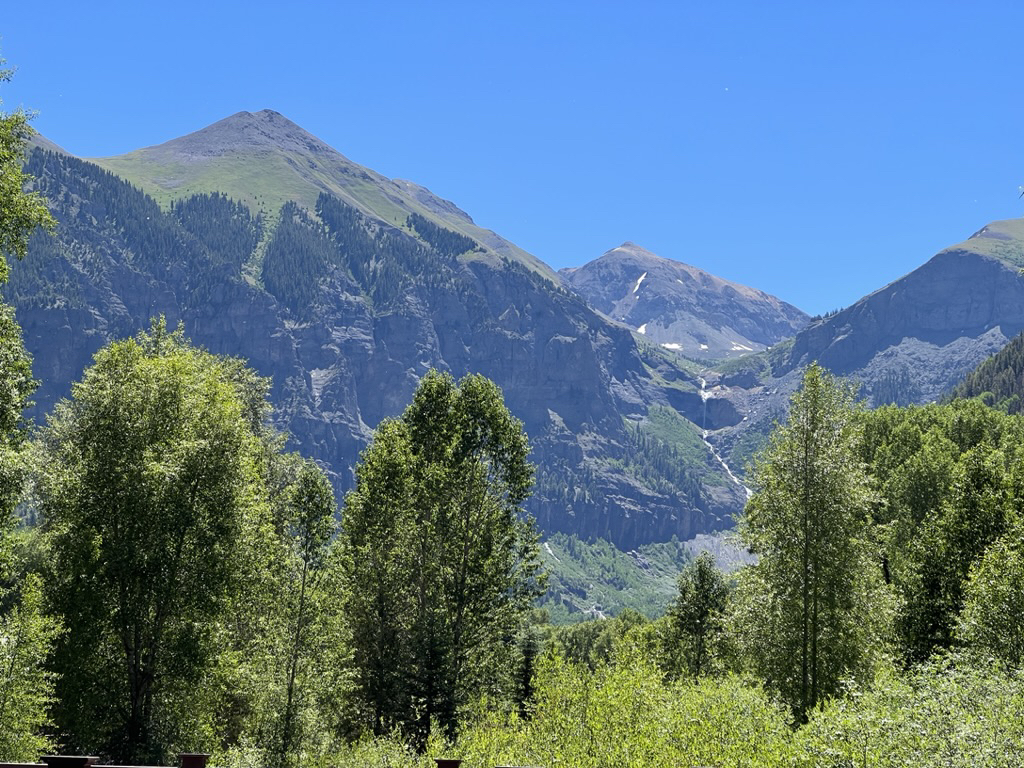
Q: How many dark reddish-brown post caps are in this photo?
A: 3